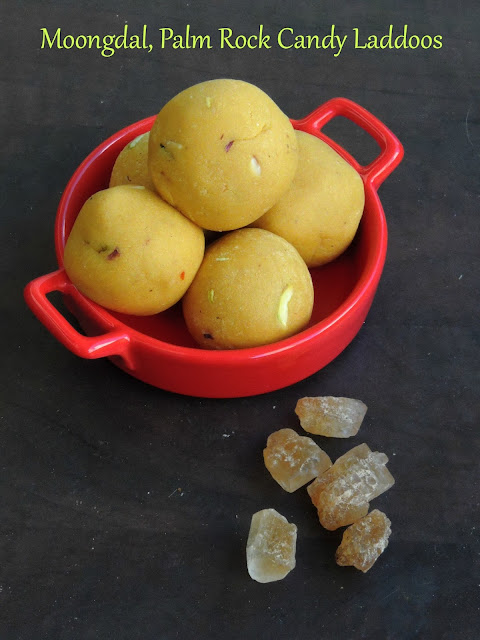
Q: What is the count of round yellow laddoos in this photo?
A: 5